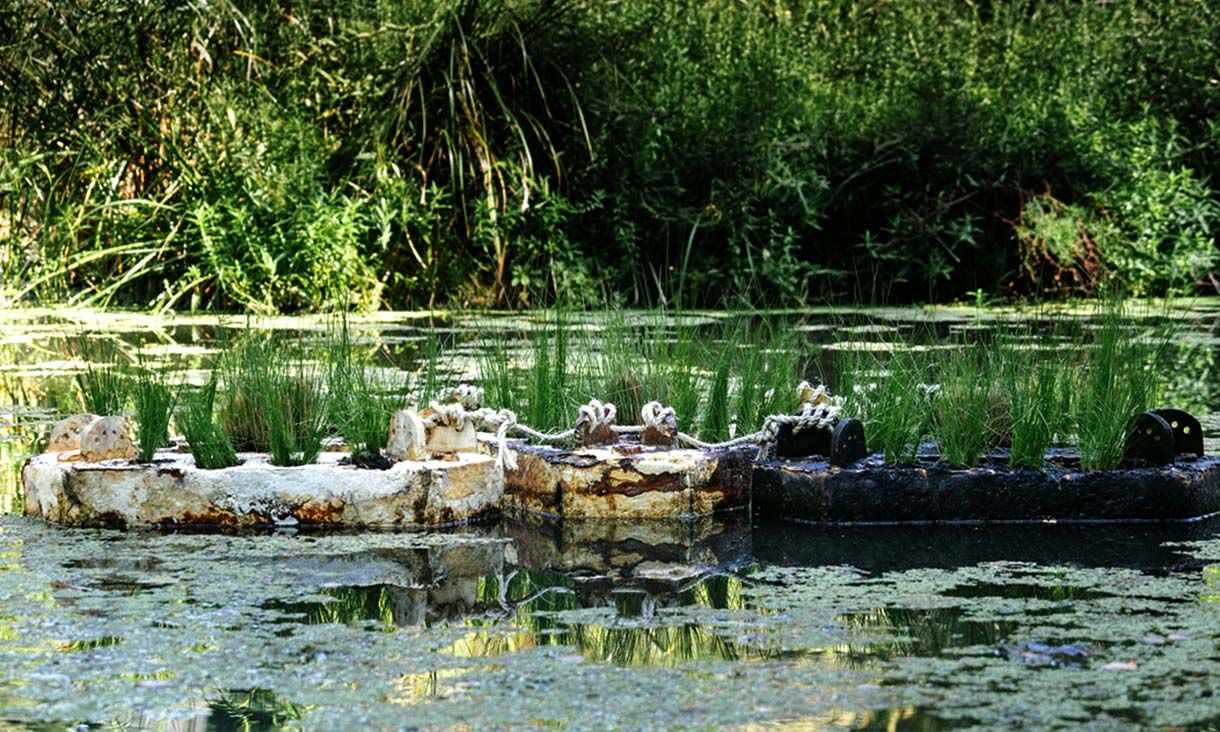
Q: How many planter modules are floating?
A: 3